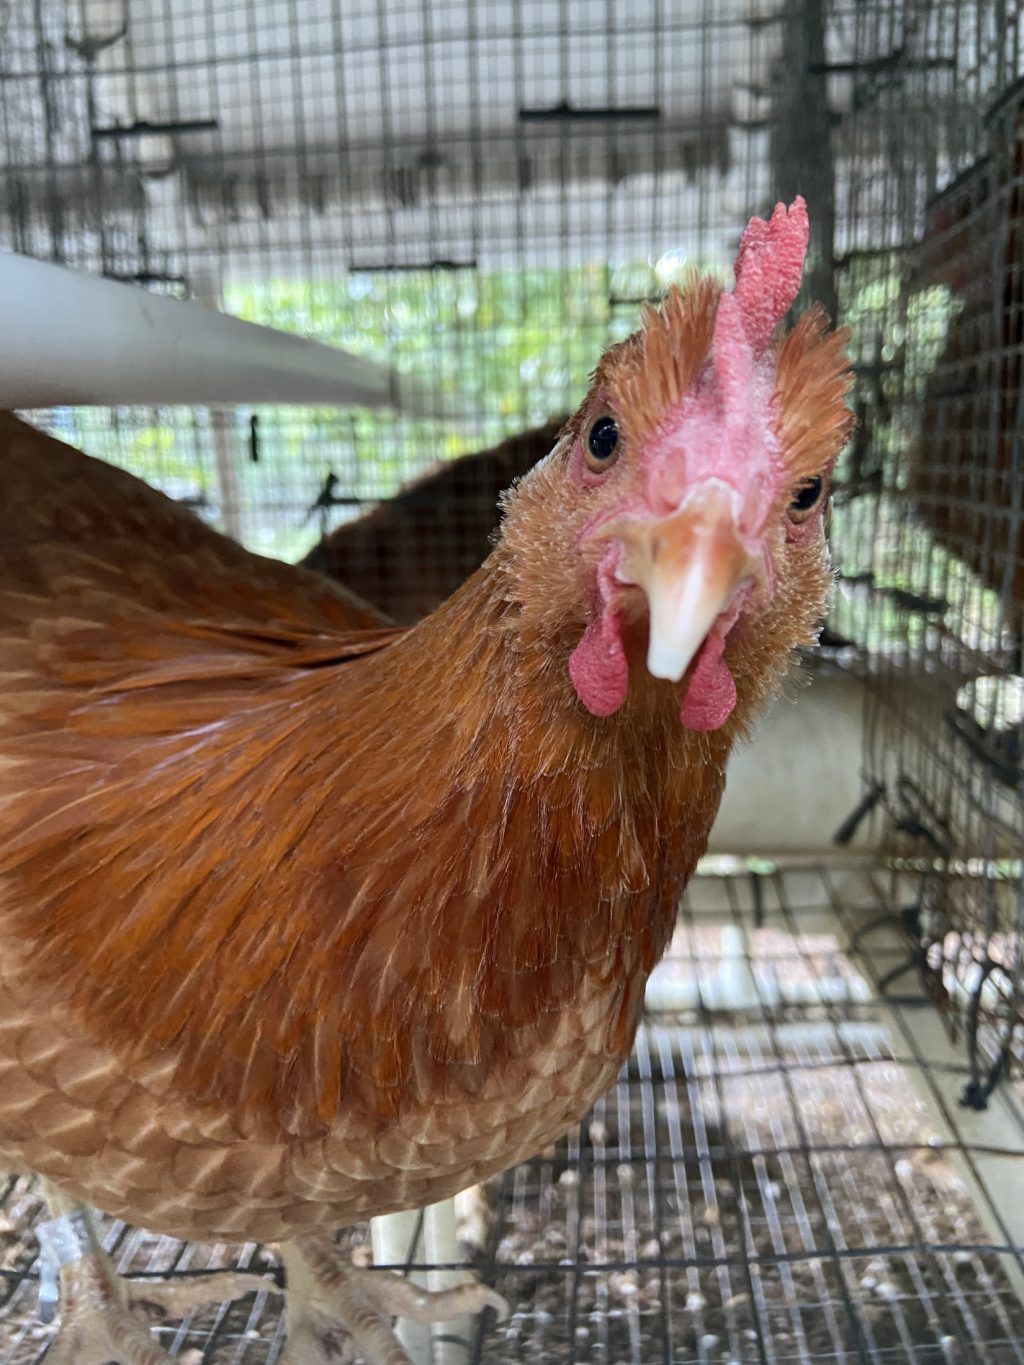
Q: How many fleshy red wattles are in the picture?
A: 2